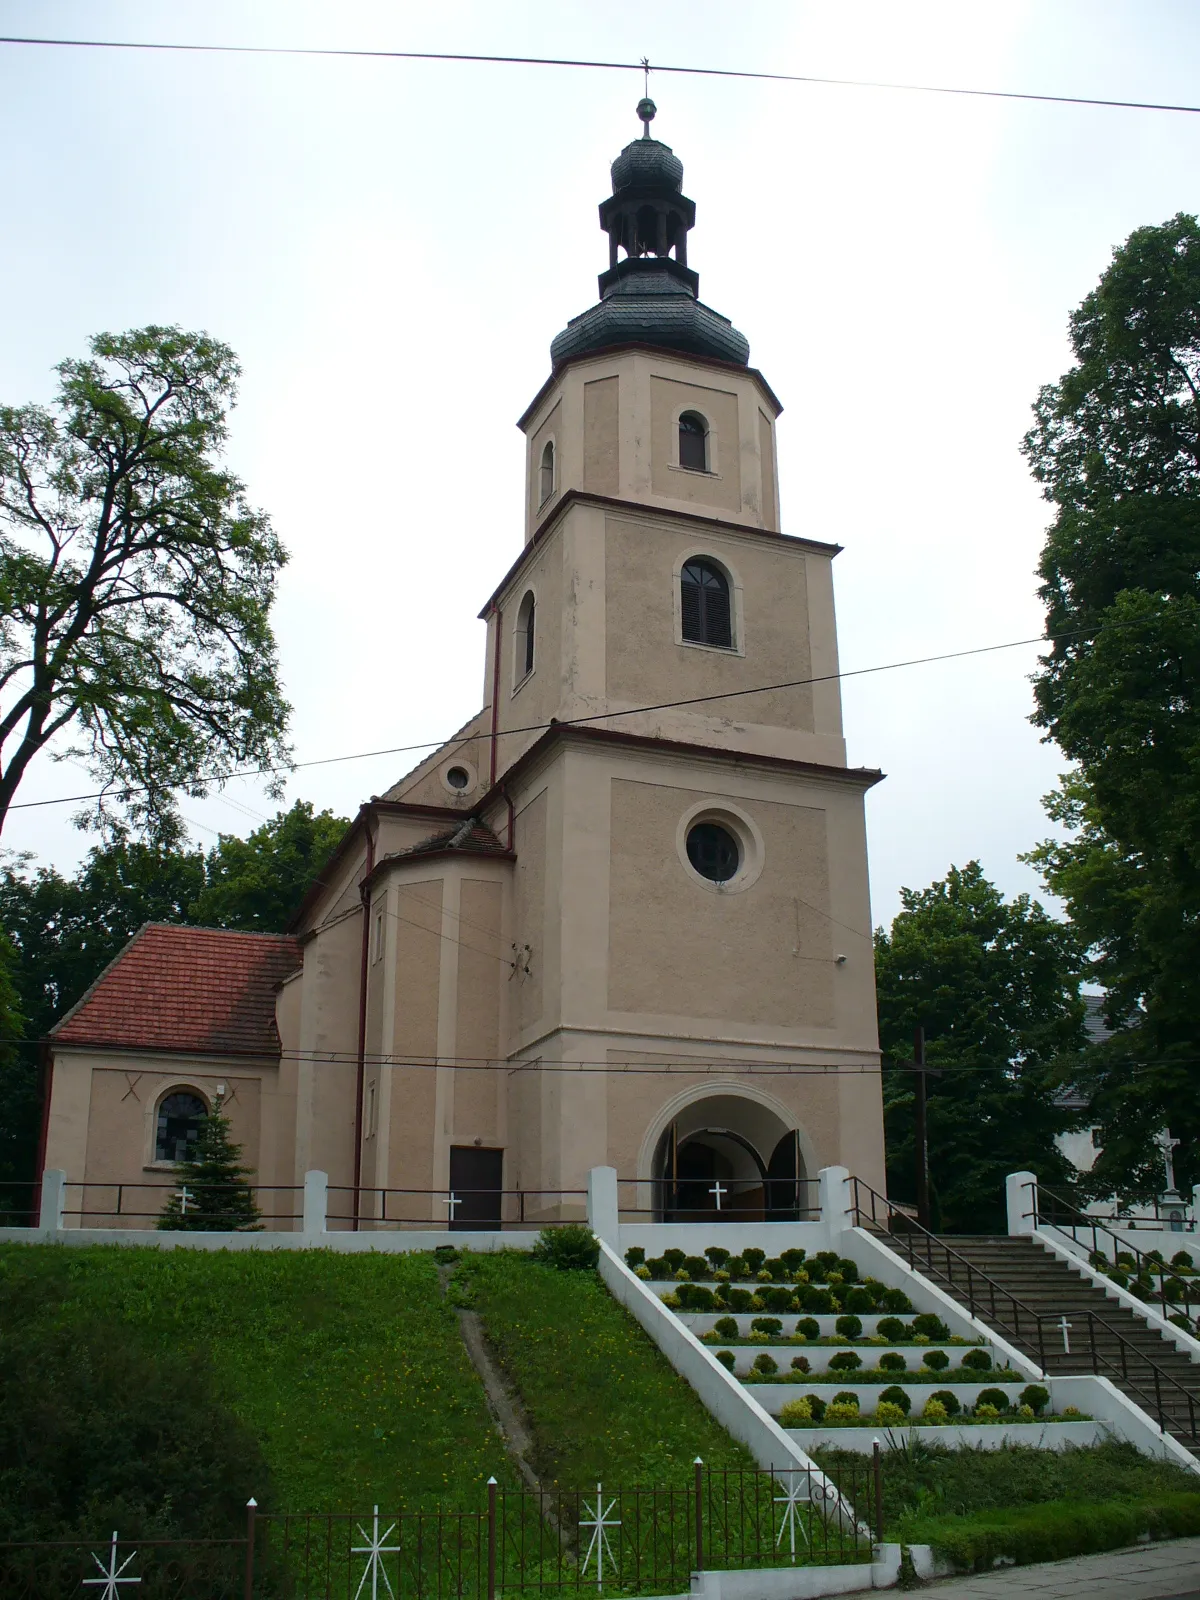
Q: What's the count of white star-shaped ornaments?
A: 4